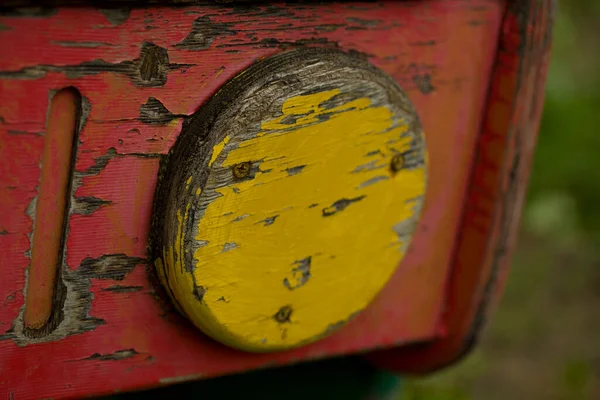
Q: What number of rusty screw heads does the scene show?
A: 3